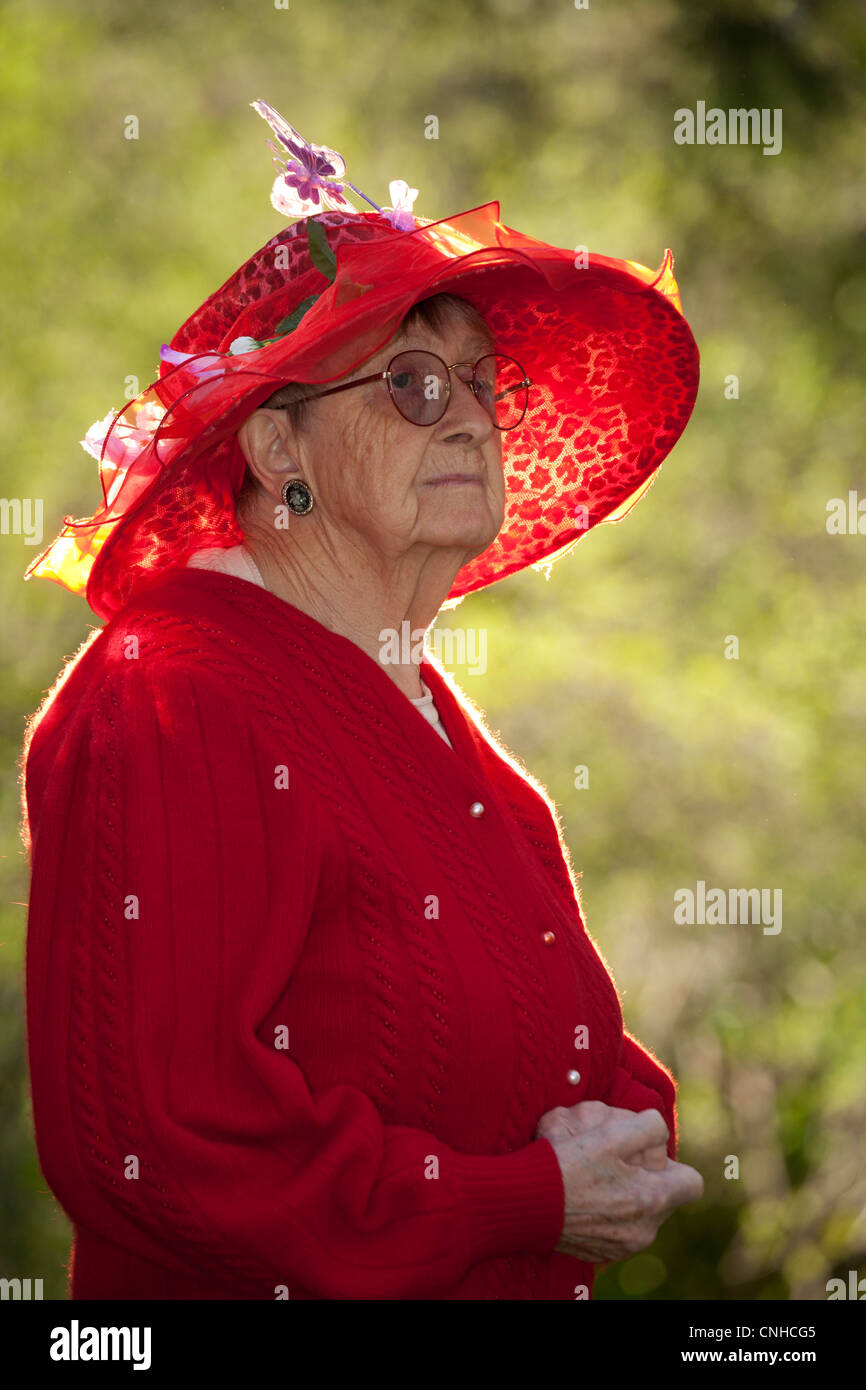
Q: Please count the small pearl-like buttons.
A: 3